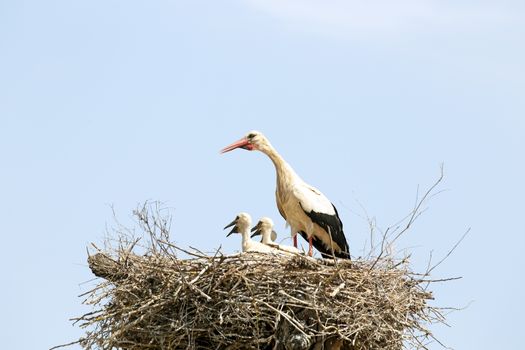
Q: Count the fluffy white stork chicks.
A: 2